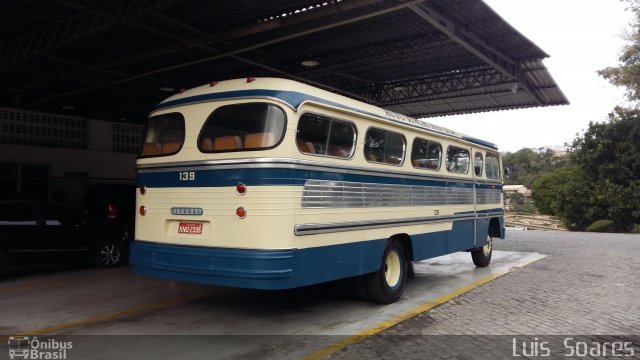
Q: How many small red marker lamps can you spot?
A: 3